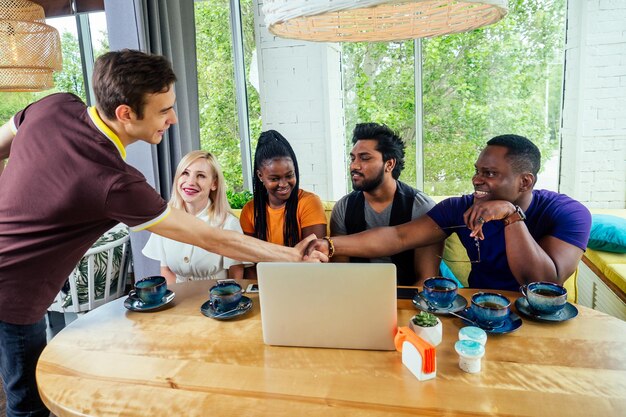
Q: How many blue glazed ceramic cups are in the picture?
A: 5